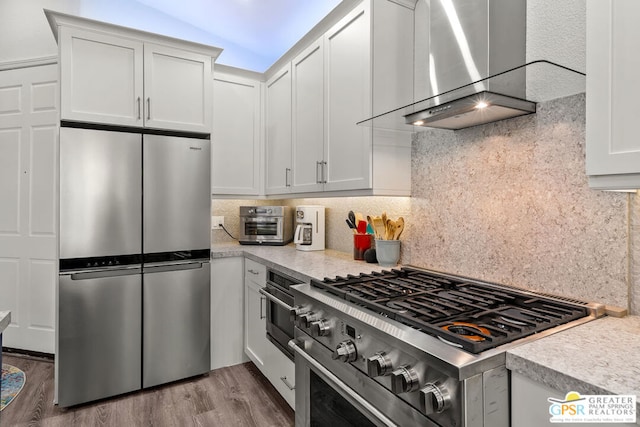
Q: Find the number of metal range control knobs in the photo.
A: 7